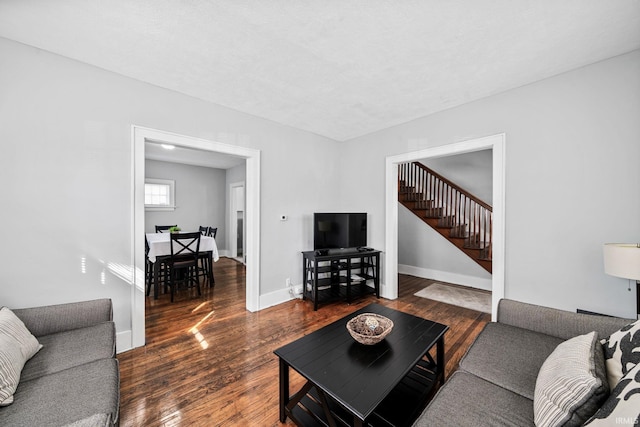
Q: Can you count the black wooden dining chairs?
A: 5